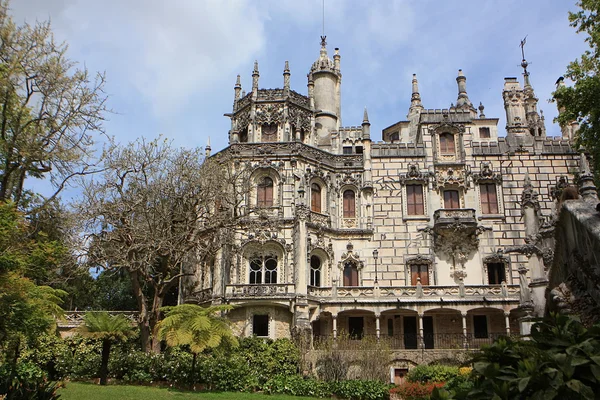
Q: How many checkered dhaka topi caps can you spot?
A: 0